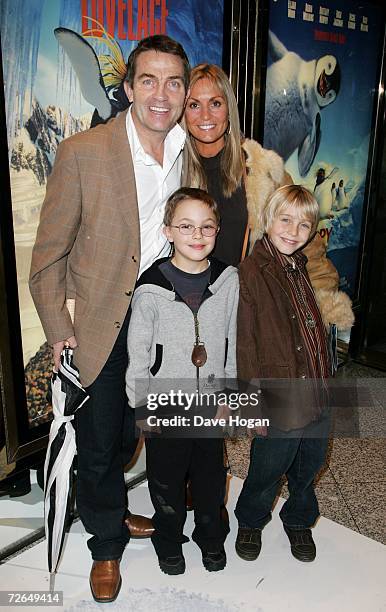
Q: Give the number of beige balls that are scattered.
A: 0